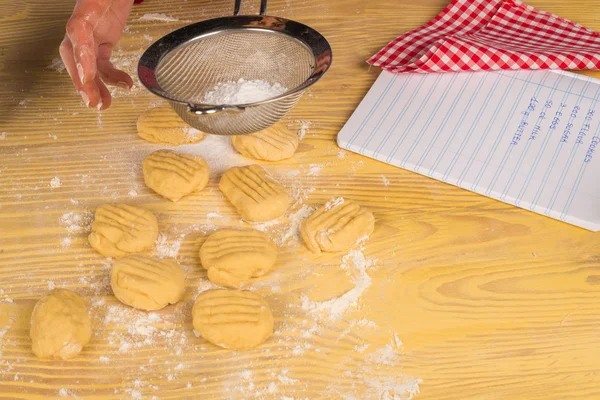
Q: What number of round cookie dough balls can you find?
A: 10